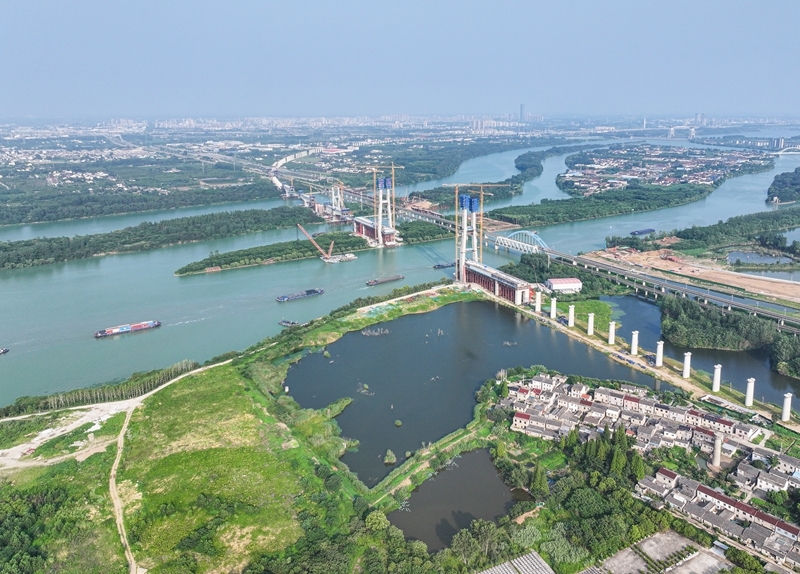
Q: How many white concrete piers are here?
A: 11